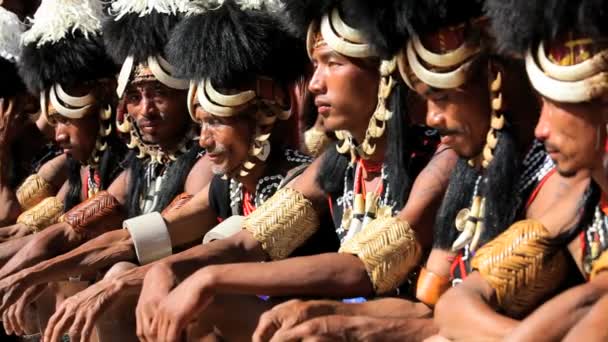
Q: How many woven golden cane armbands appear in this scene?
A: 5